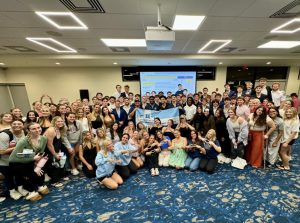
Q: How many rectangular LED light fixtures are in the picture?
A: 7